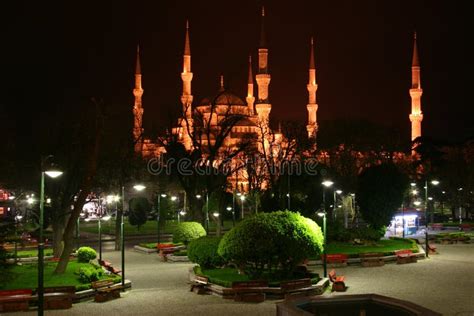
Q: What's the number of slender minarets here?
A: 6